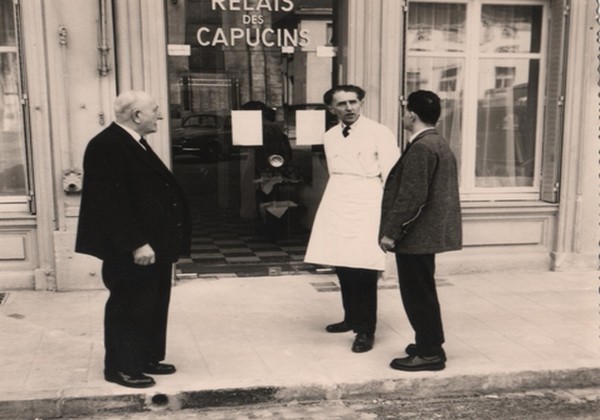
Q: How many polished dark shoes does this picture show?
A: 6